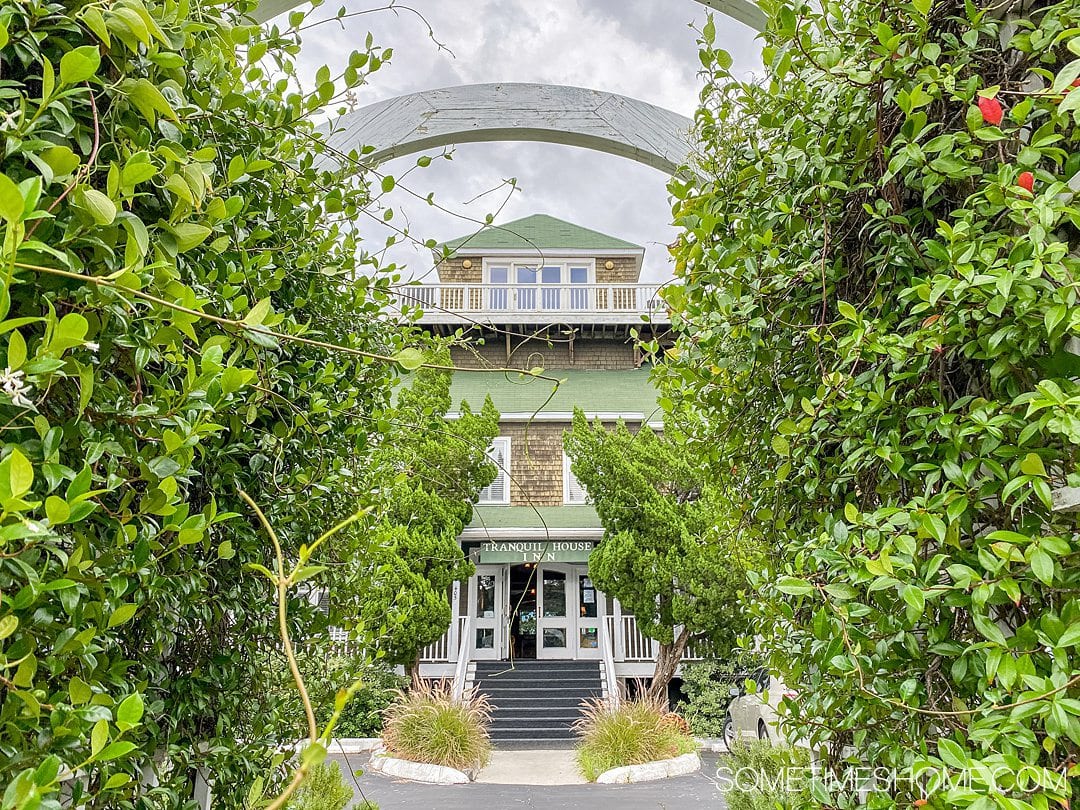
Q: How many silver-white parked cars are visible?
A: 1